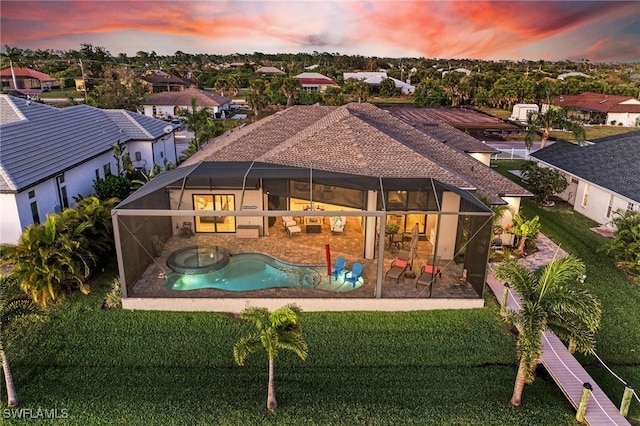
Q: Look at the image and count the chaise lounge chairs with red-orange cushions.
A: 2